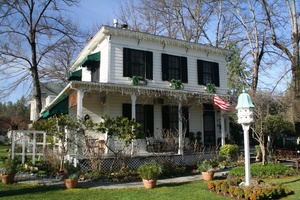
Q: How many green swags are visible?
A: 3